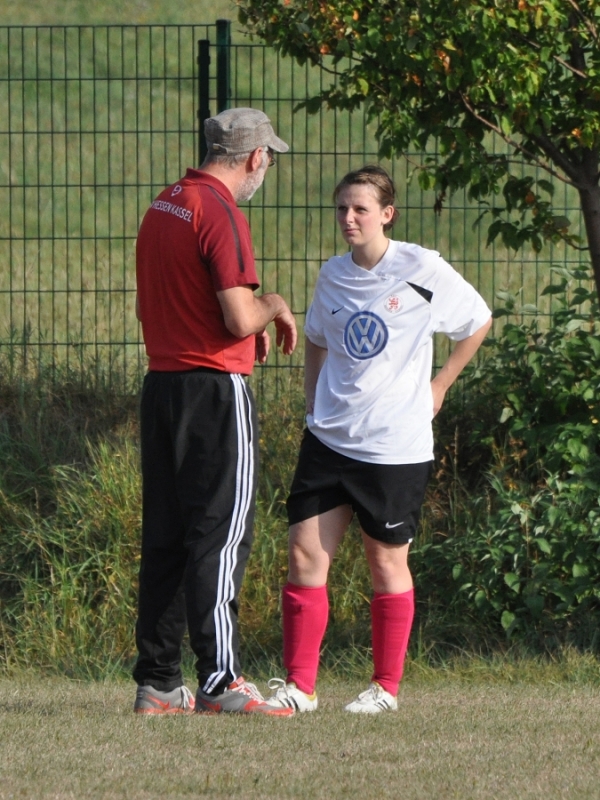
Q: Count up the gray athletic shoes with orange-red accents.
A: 2